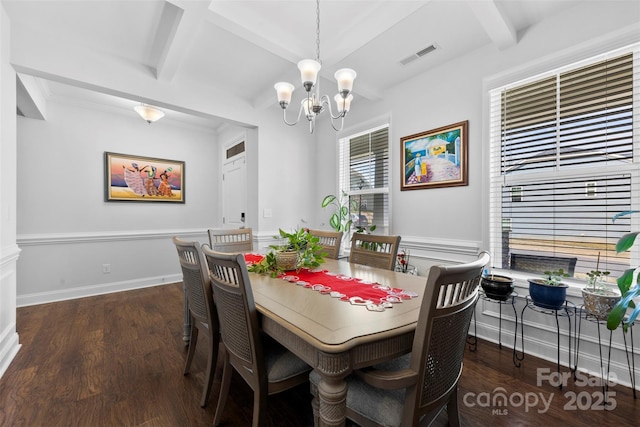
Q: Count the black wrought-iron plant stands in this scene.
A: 3